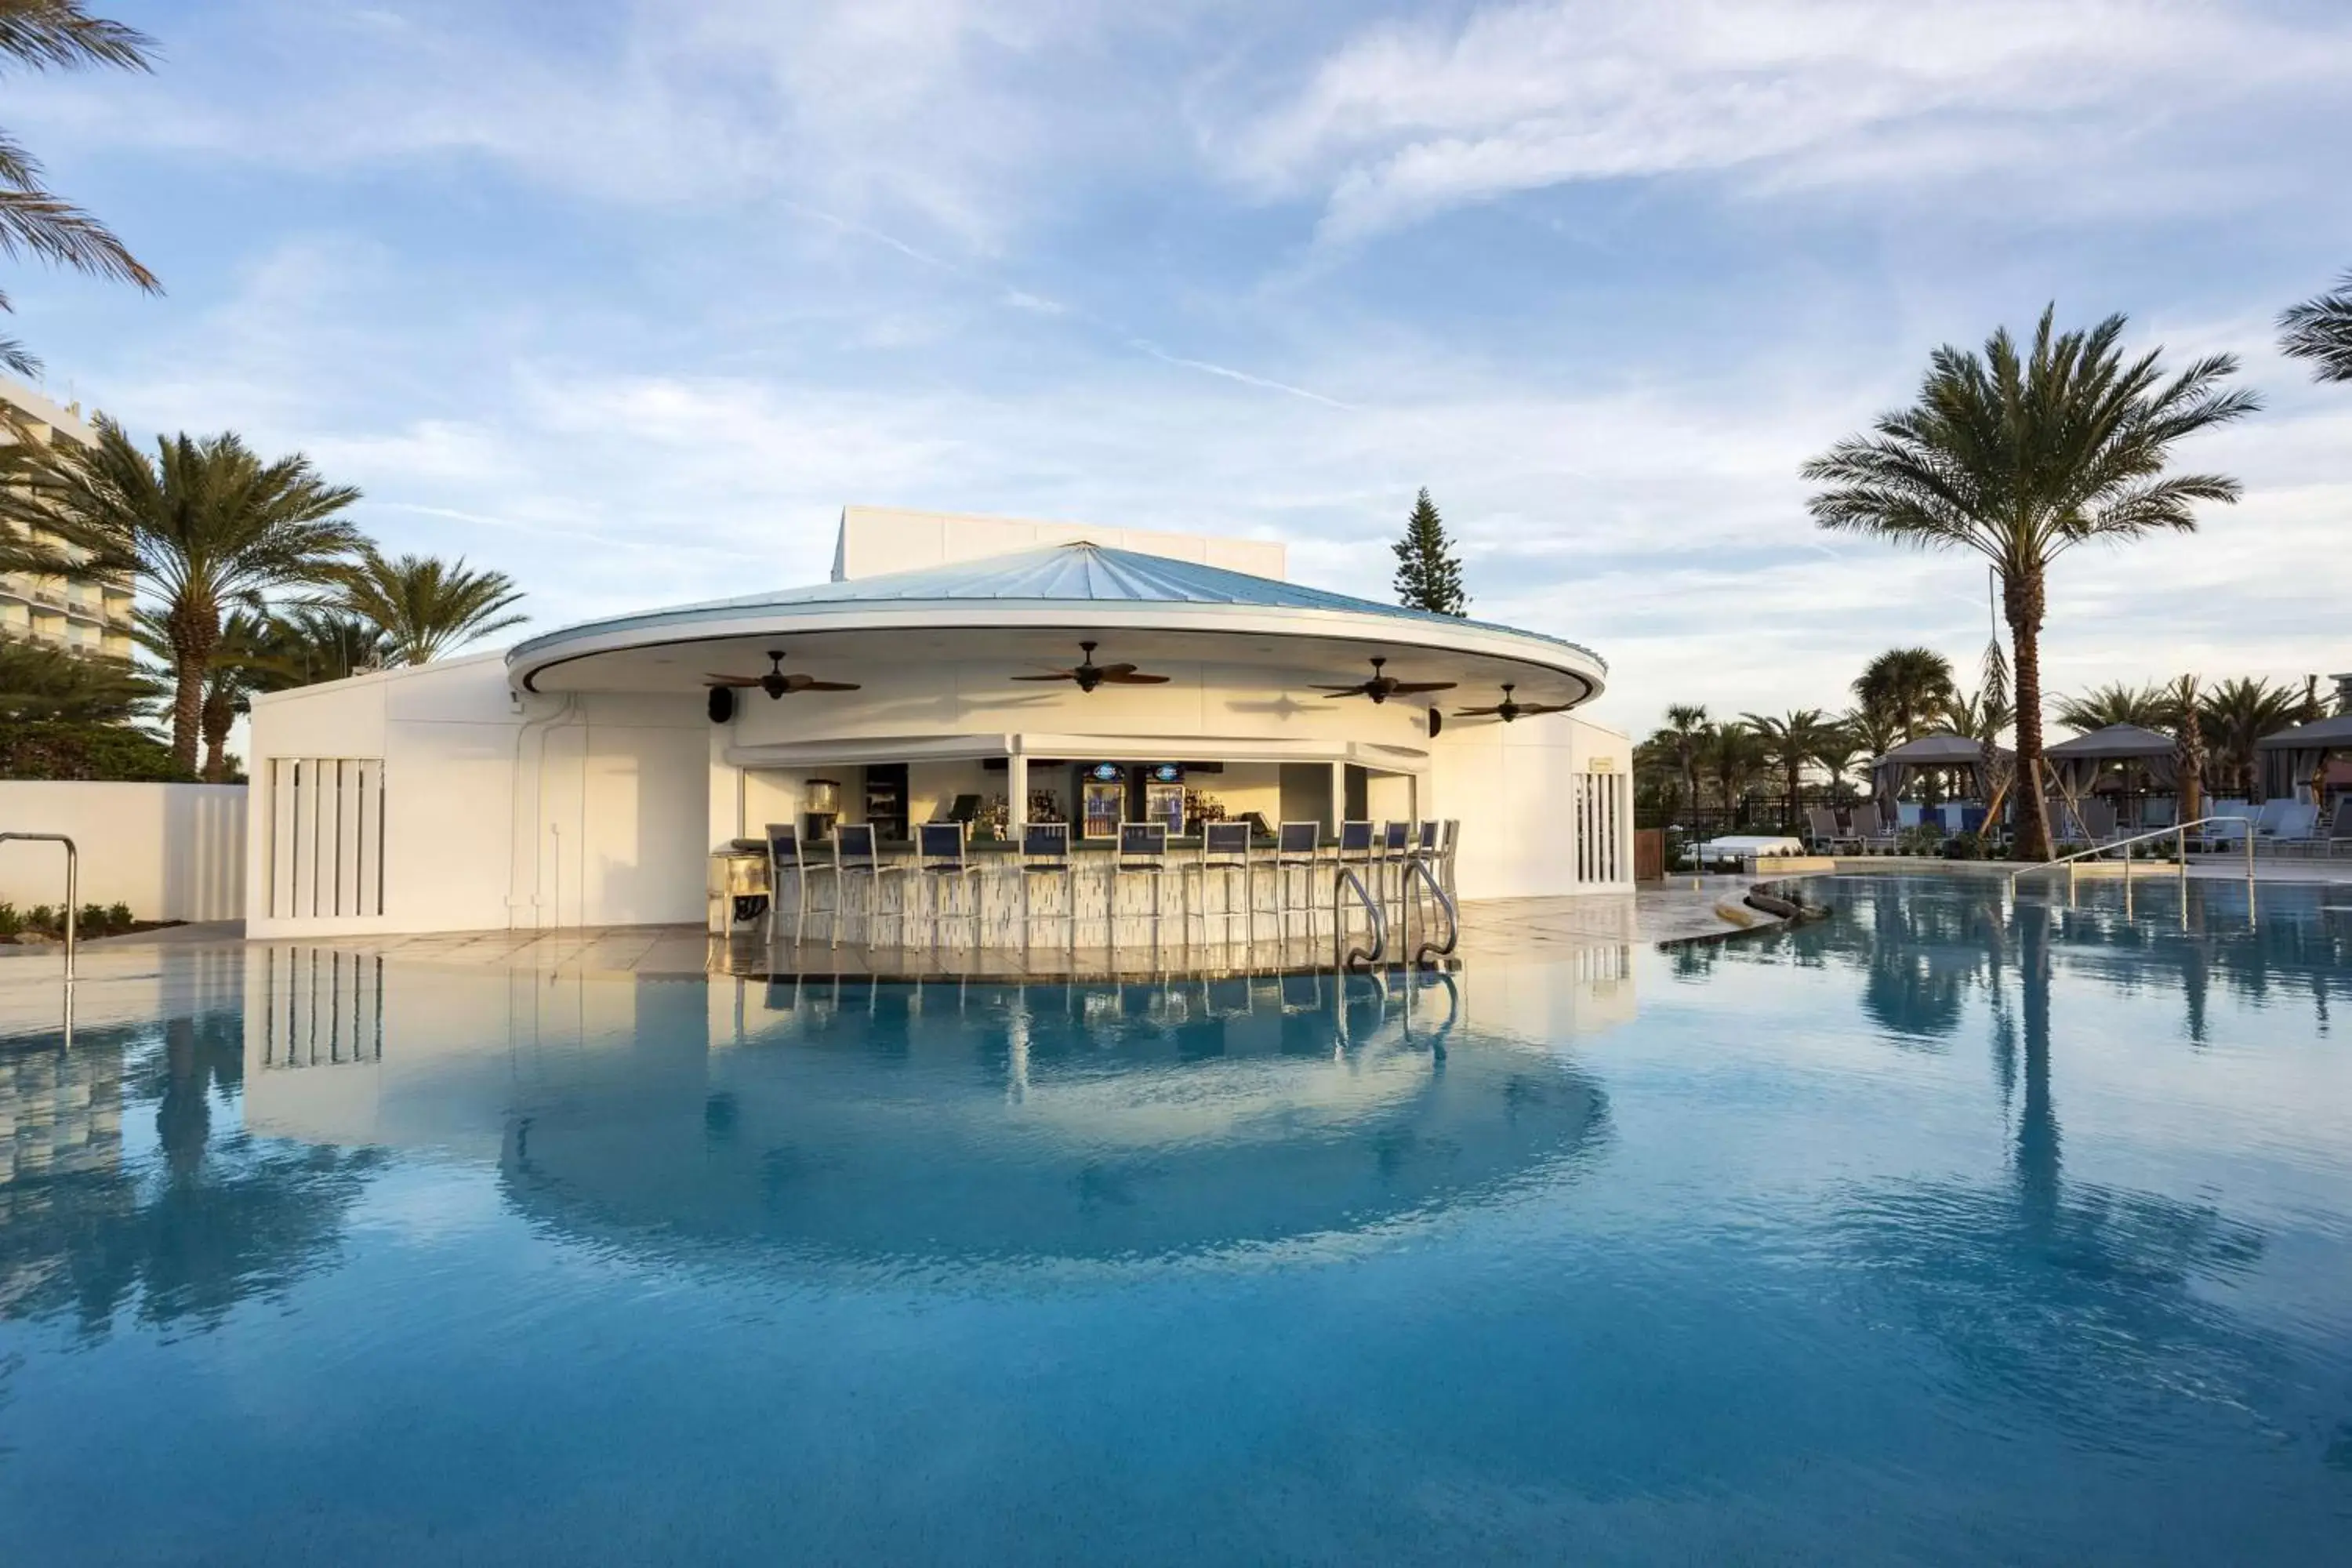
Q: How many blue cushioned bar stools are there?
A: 11